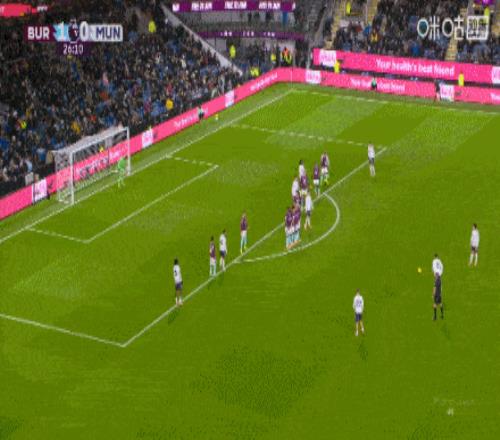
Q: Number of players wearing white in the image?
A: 9